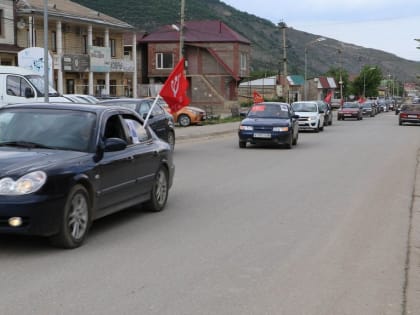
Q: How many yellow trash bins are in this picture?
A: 0